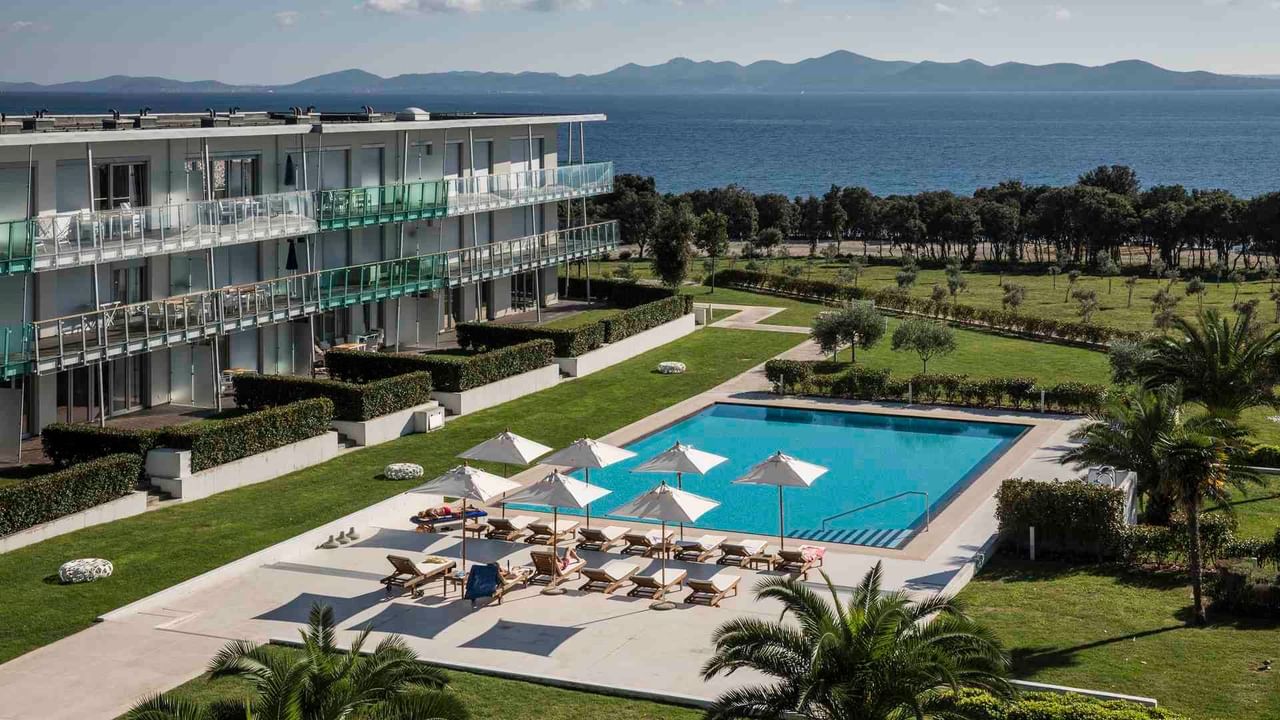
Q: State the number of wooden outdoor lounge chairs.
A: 14